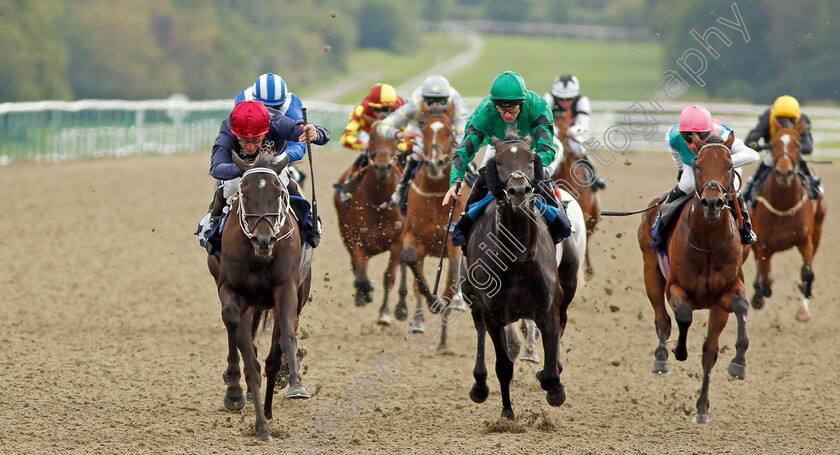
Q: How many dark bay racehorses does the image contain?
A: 2